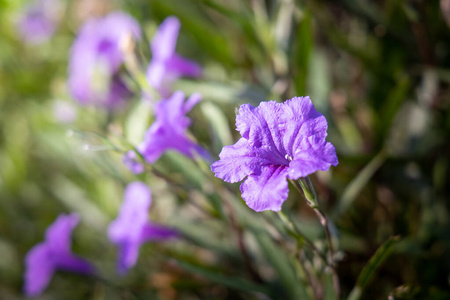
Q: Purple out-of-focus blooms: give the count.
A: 6